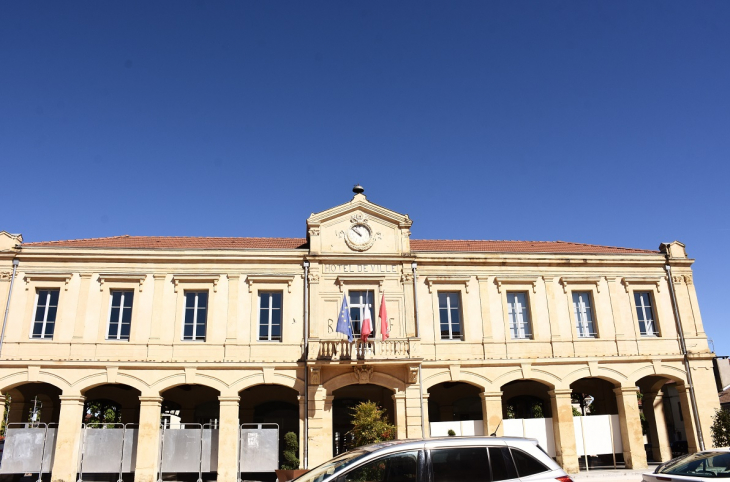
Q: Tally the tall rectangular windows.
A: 9